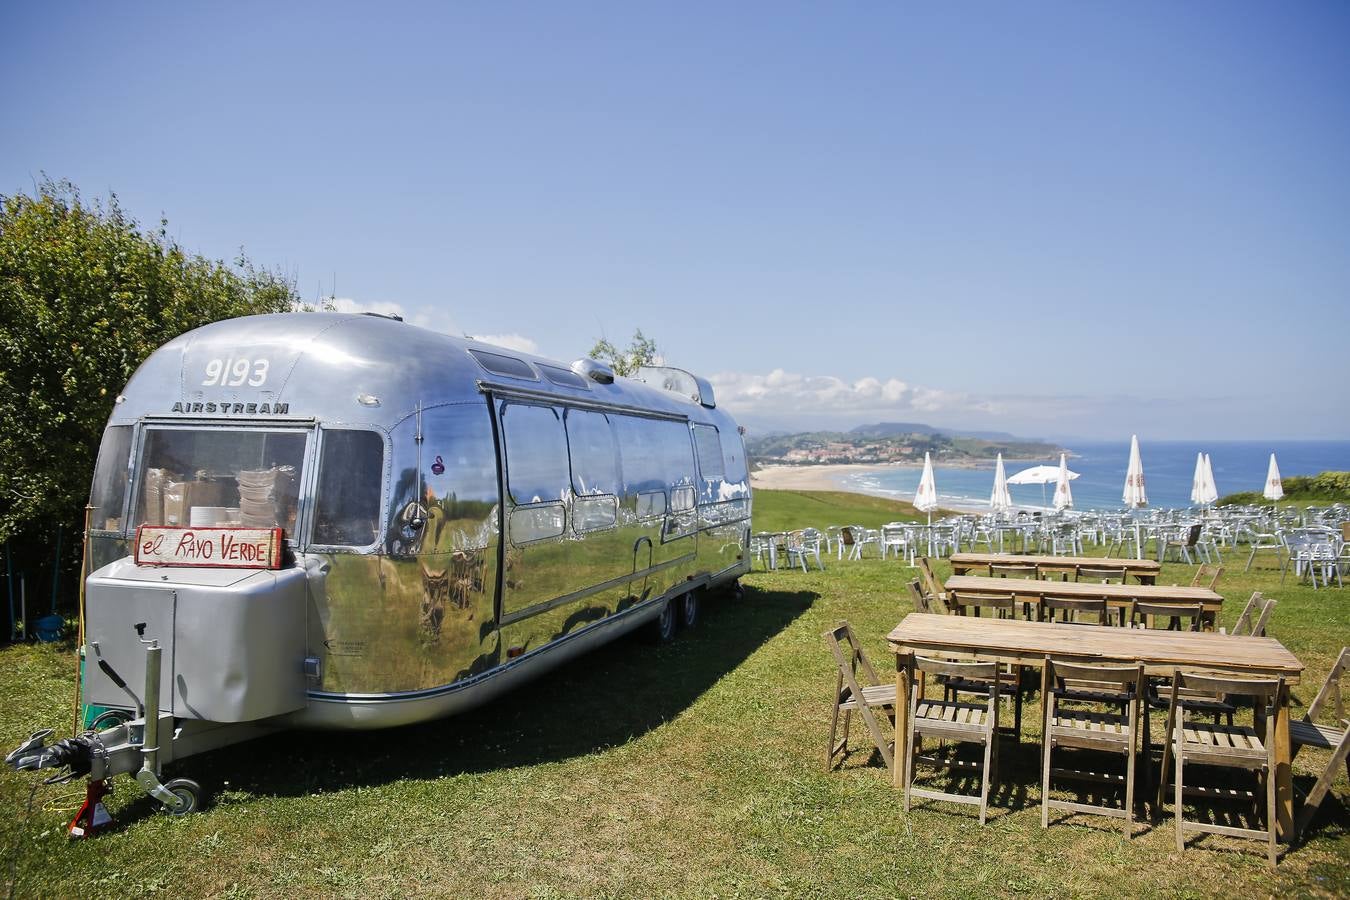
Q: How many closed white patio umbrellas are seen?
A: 7